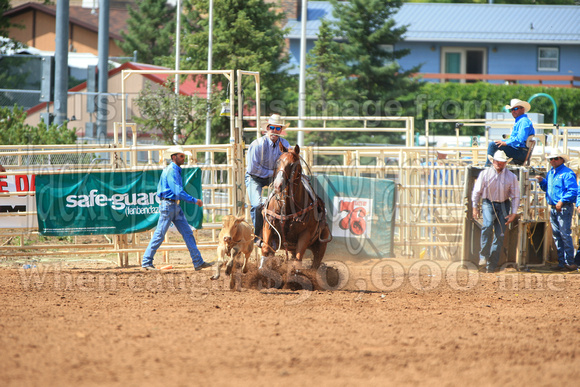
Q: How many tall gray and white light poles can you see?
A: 5